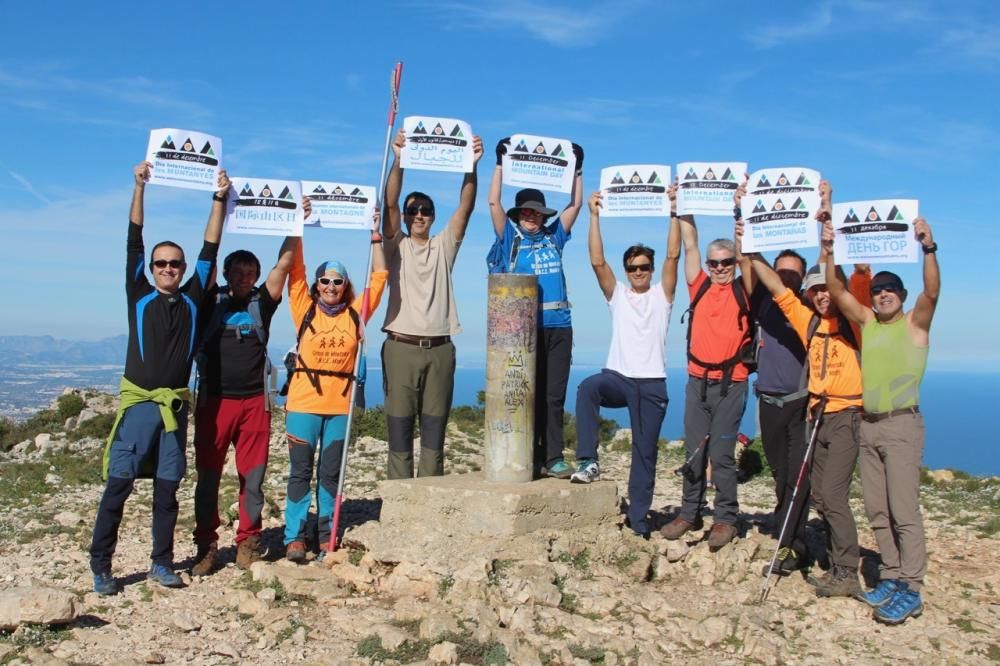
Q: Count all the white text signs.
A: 10